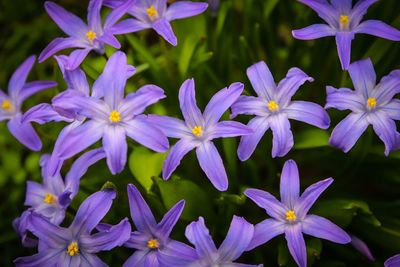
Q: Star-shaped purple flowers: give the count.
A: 13